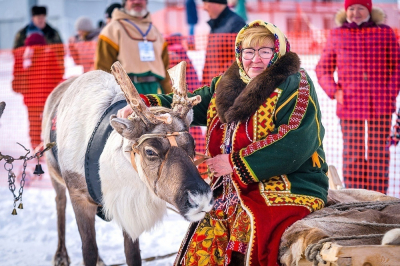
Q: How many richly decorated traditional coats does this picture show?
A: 1